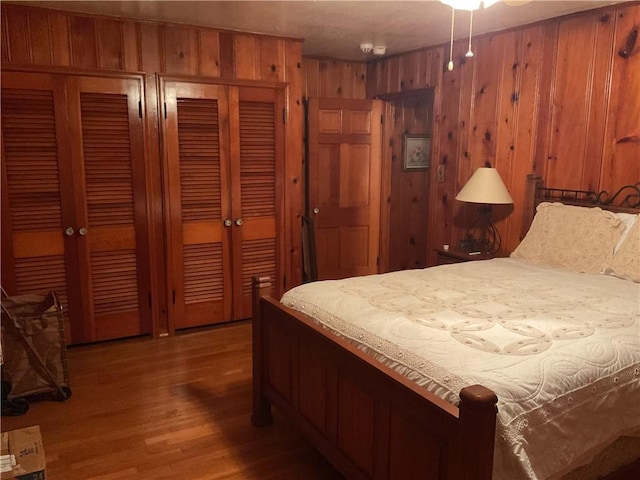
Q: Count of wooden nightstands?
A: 1